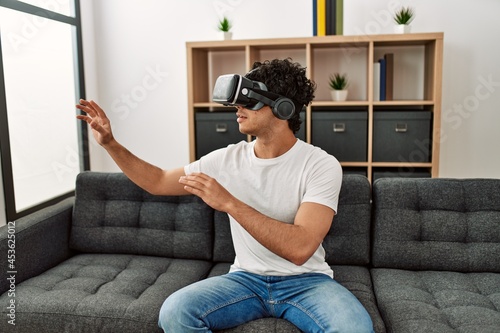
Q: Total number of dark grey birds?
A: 0